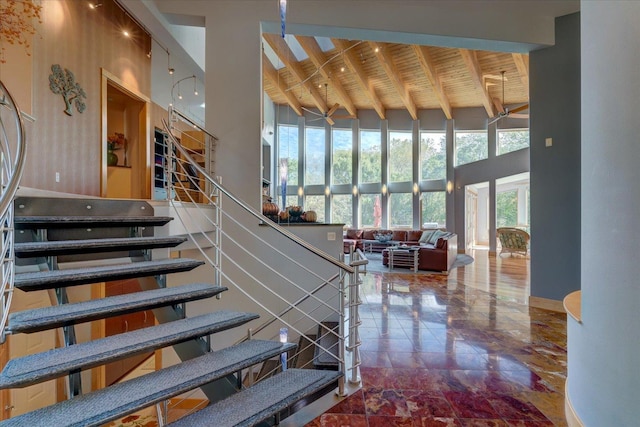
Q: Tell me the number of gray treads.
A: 7